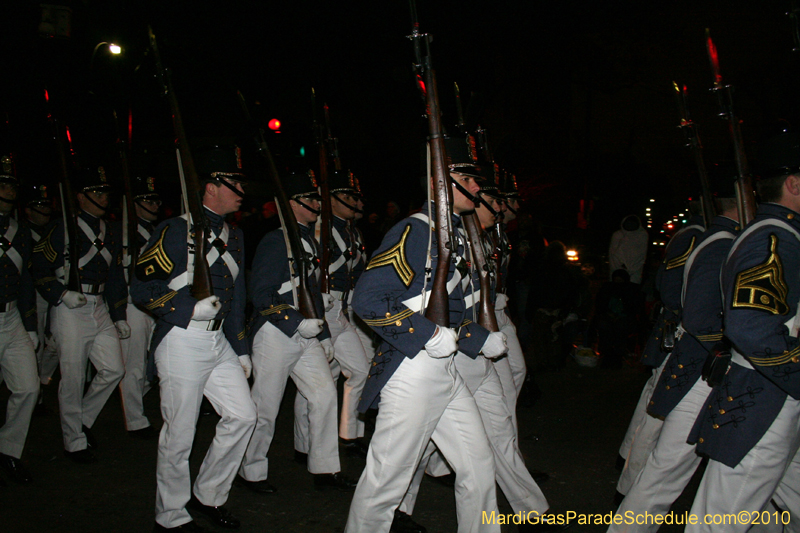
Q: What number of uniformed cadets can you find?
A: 15